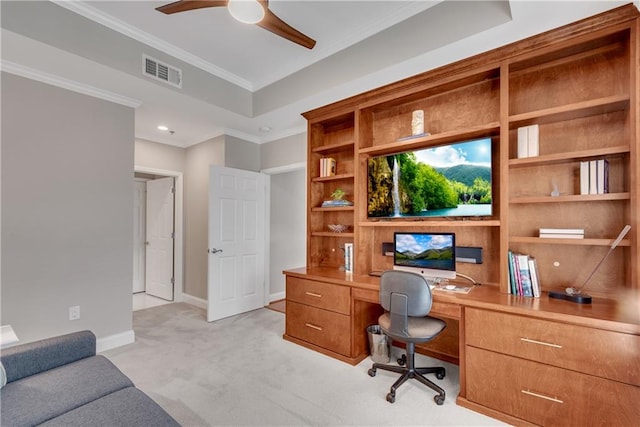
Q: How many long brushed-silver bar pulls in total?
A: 4